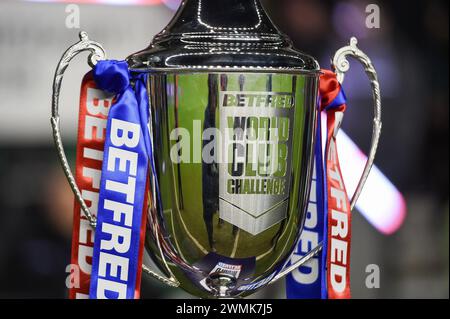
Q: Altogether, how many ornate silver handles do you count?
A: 2